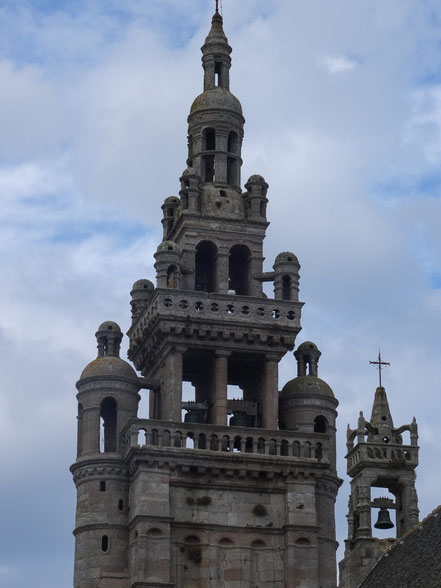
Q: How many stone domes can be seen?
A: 11